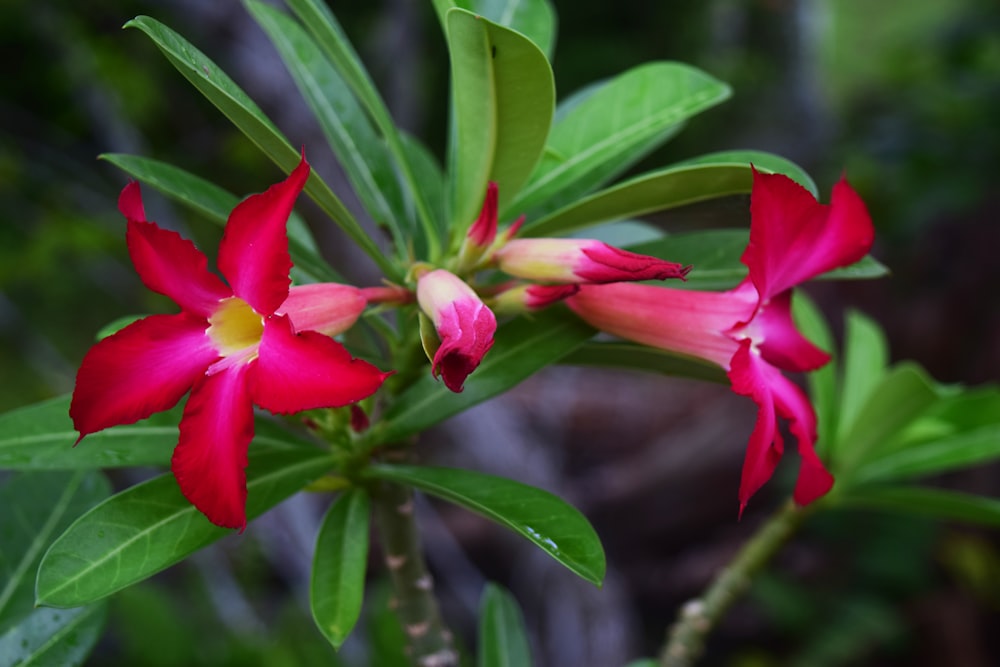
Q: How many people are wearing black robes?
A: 0